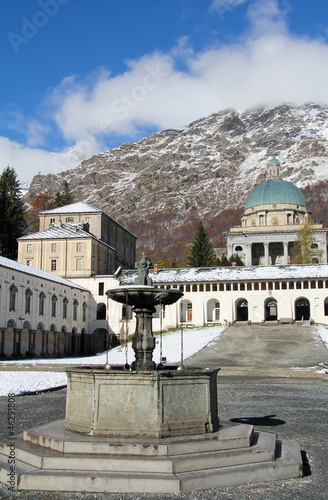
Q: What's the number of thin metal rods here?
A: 4